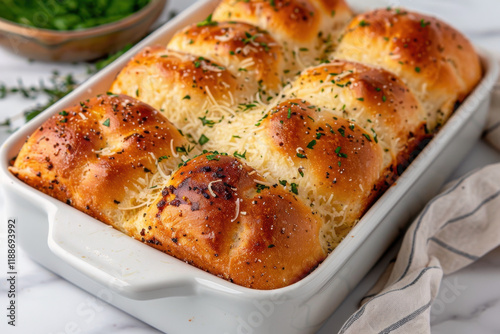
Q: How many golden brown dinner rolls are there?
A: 8